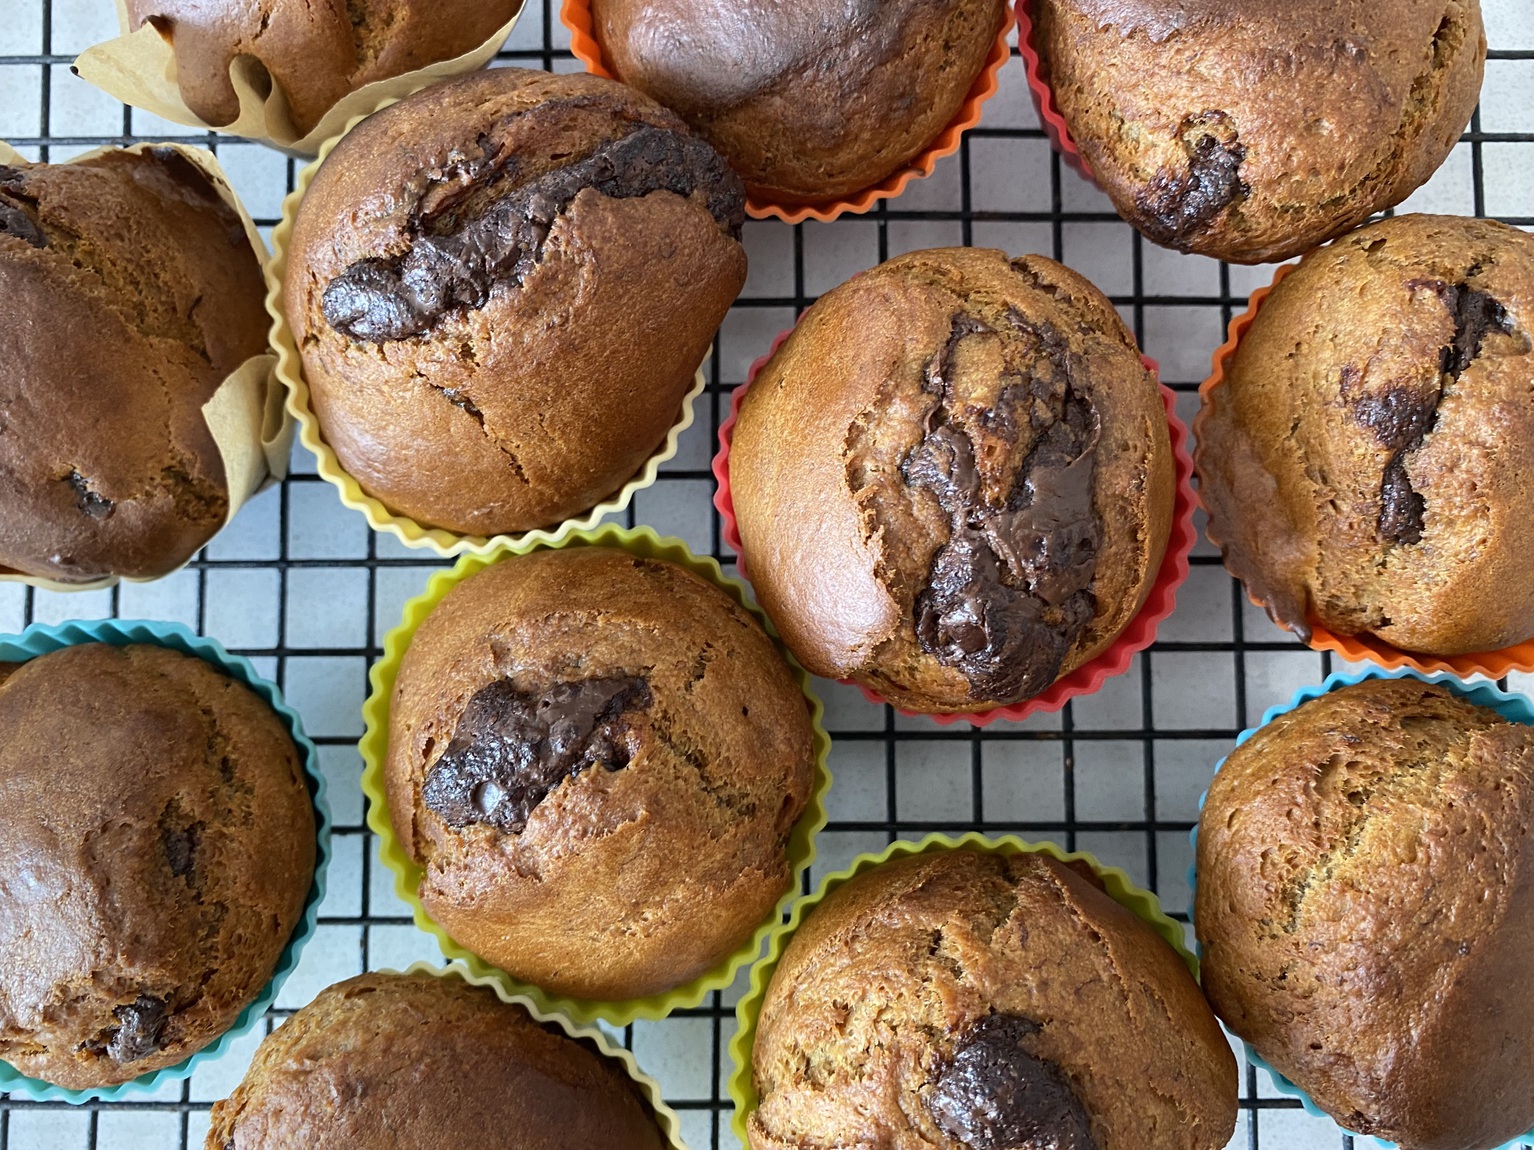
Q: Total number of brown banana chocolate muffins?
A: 12